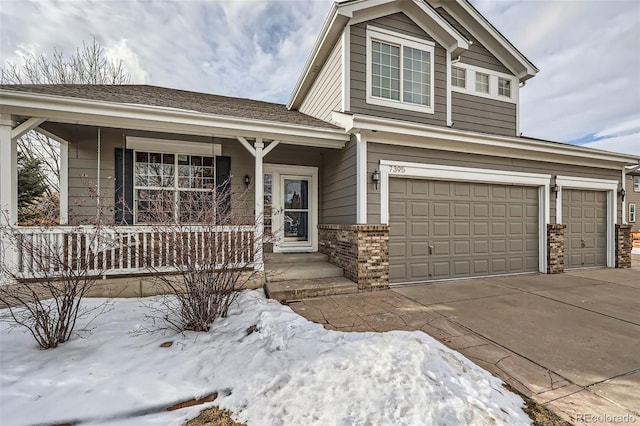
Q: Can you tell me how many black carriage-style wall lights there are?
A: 4